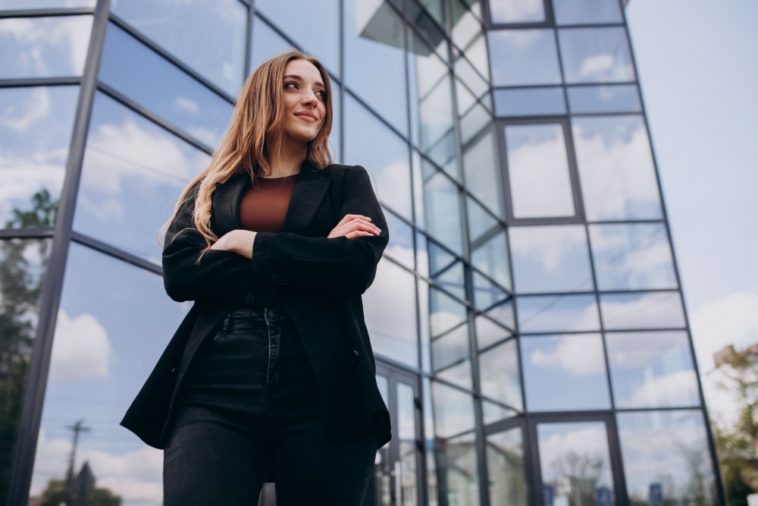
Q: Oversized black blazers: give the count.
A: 1